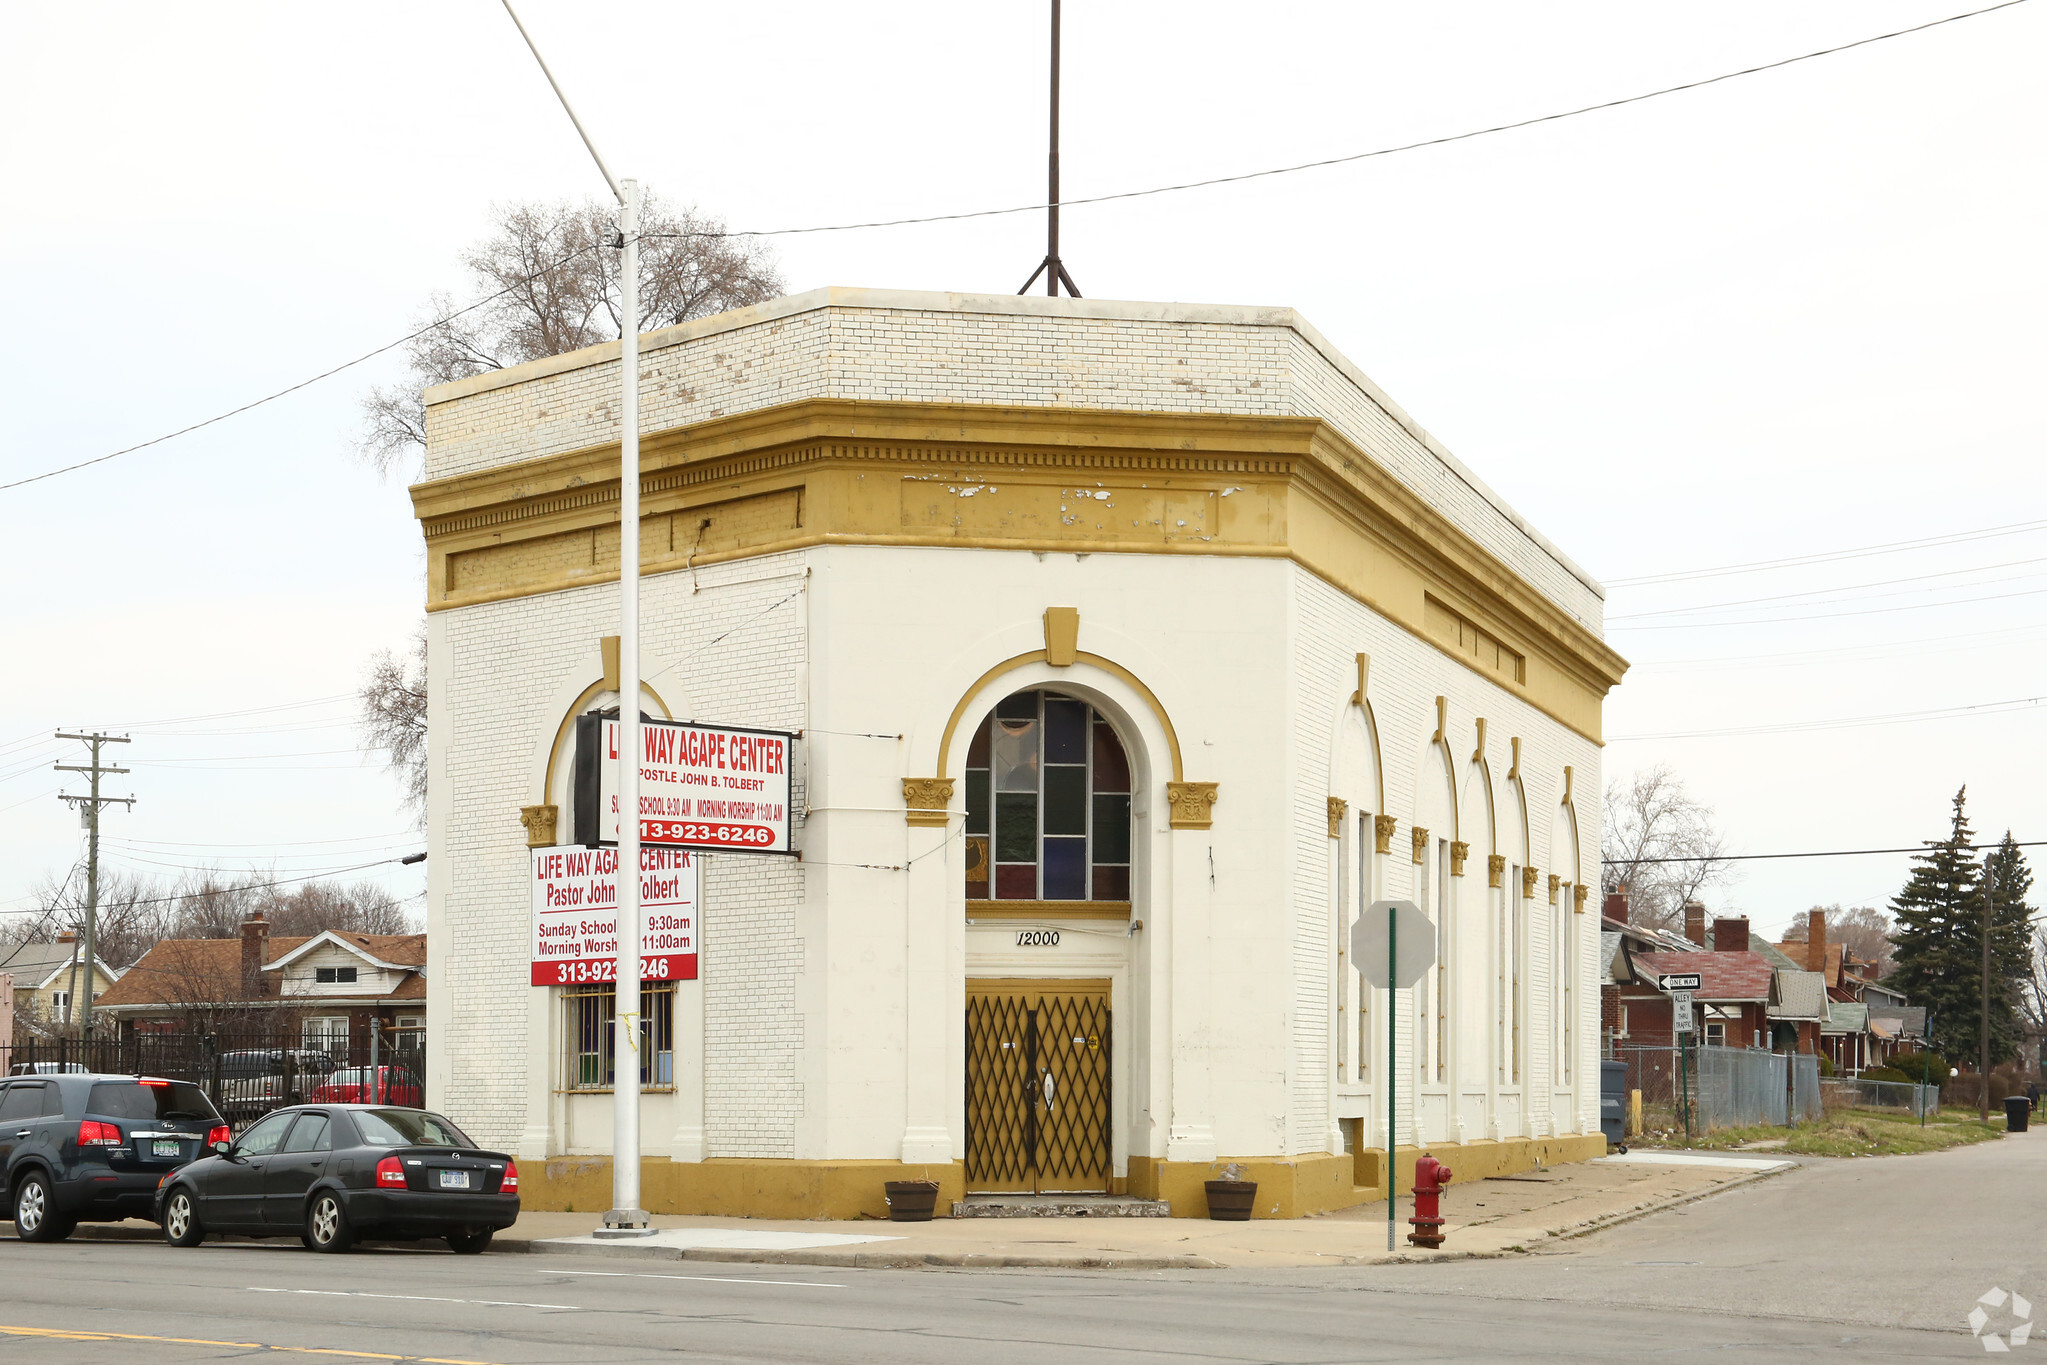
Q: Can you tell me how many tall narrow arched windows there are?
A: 5